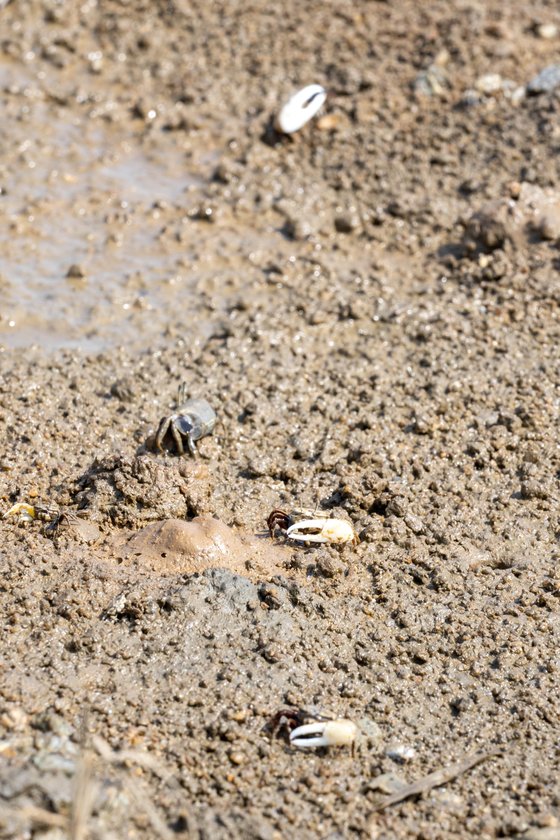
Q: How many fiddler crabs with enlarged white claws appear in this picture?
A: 3